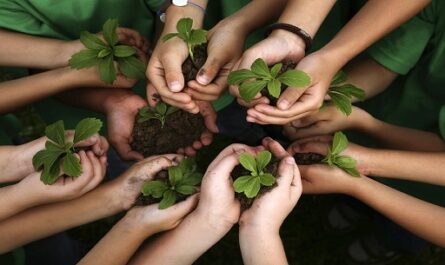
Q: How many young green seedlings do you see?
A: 9